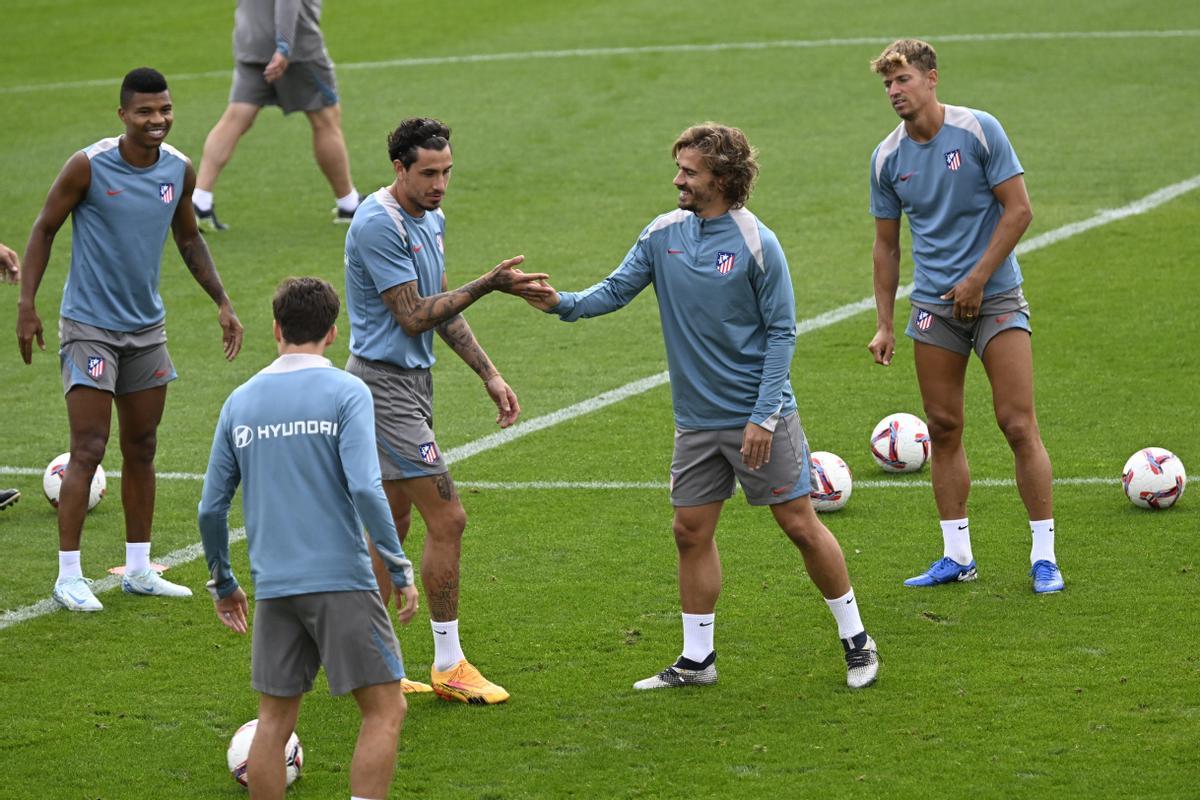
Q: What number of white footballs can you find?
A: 5